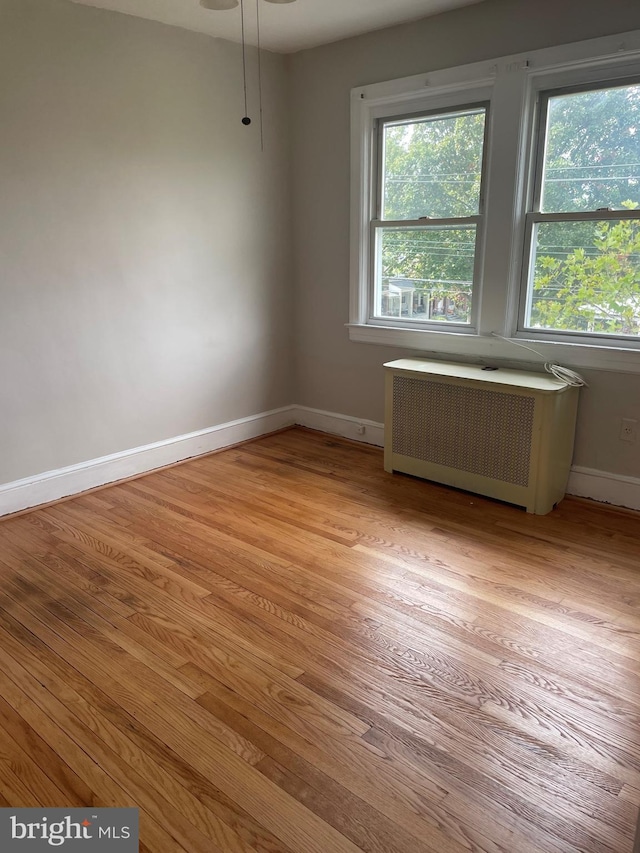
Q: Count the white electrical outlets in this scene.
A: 1